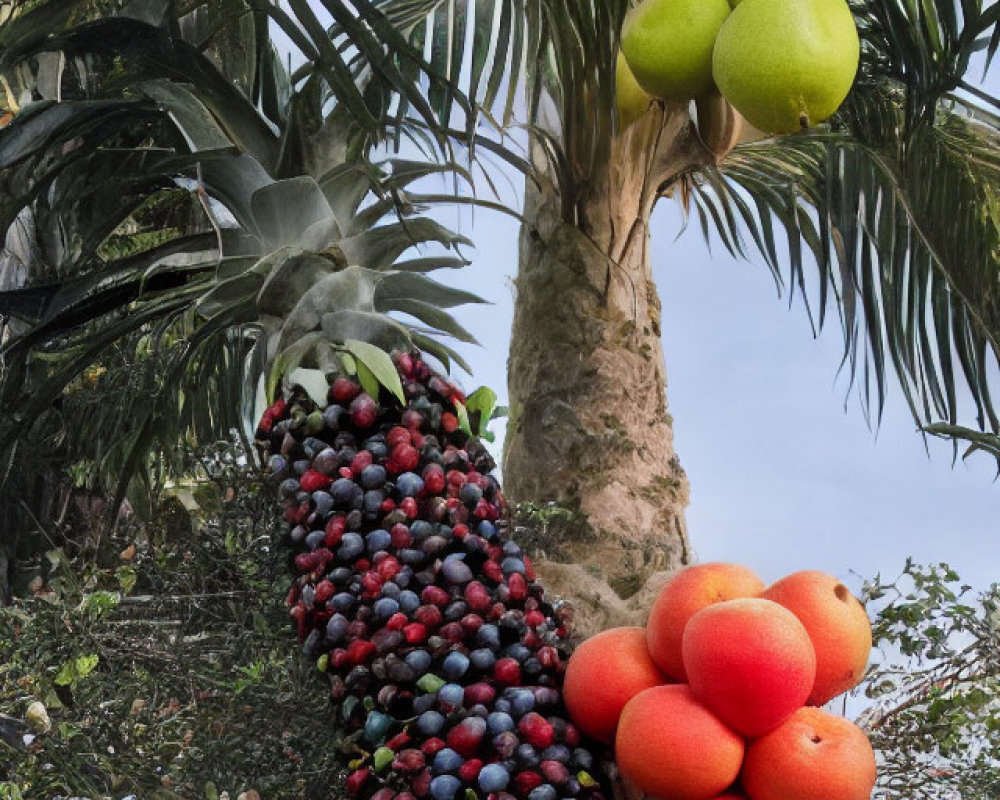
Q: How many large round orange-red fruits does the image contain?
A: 6